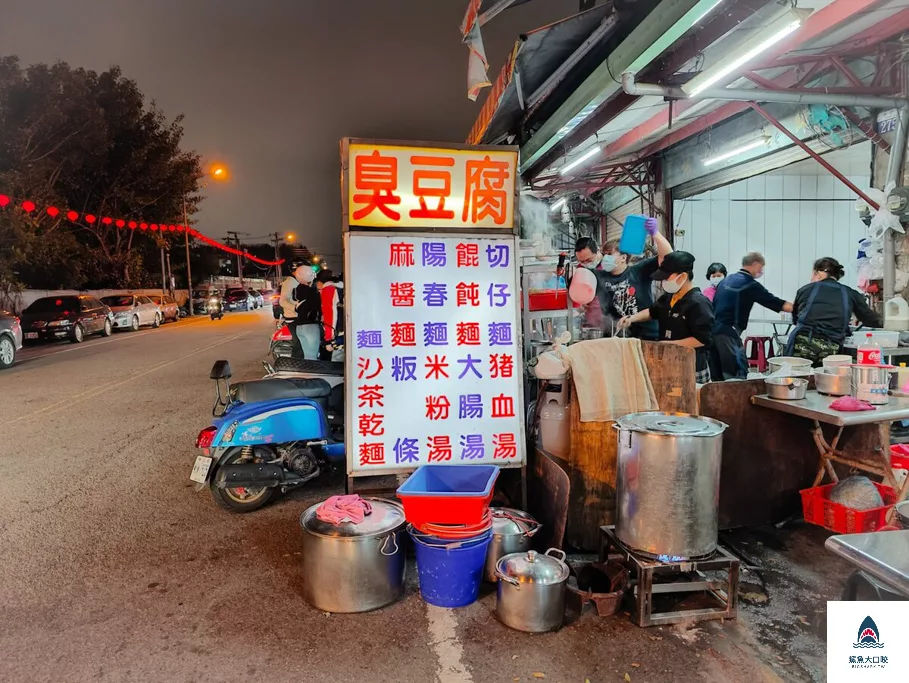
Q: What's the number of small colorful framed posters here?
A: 0